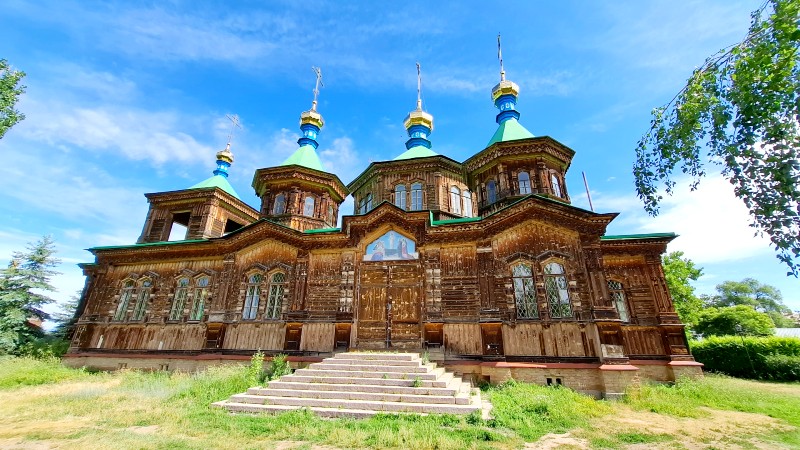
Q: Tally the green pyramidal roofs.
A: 4